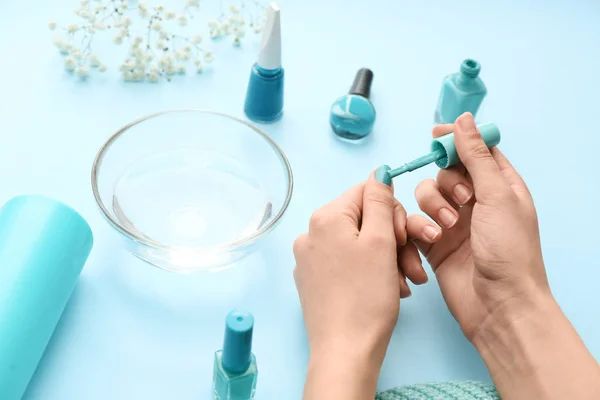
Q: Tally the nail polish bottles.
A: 4